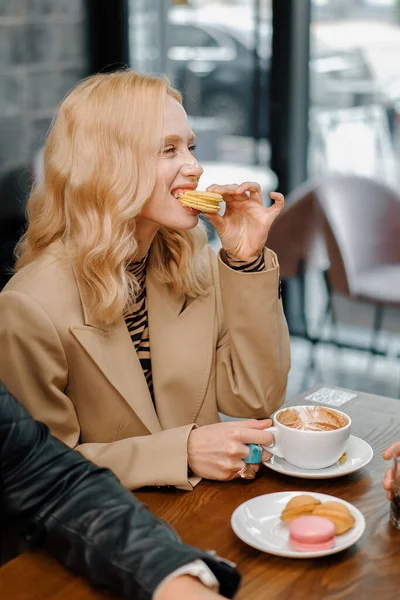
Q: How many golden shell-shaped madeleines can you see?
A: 2